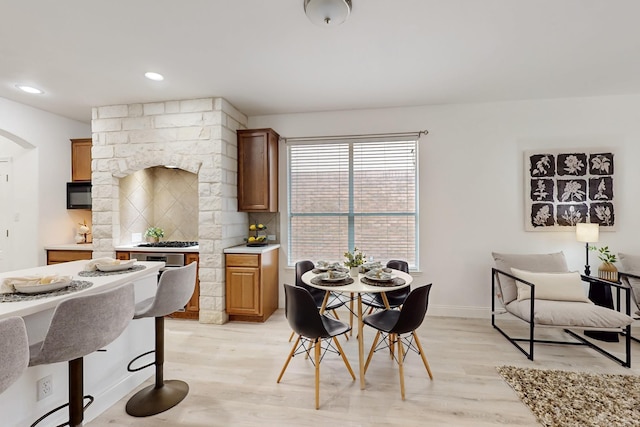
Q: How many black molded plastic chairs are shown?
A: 4